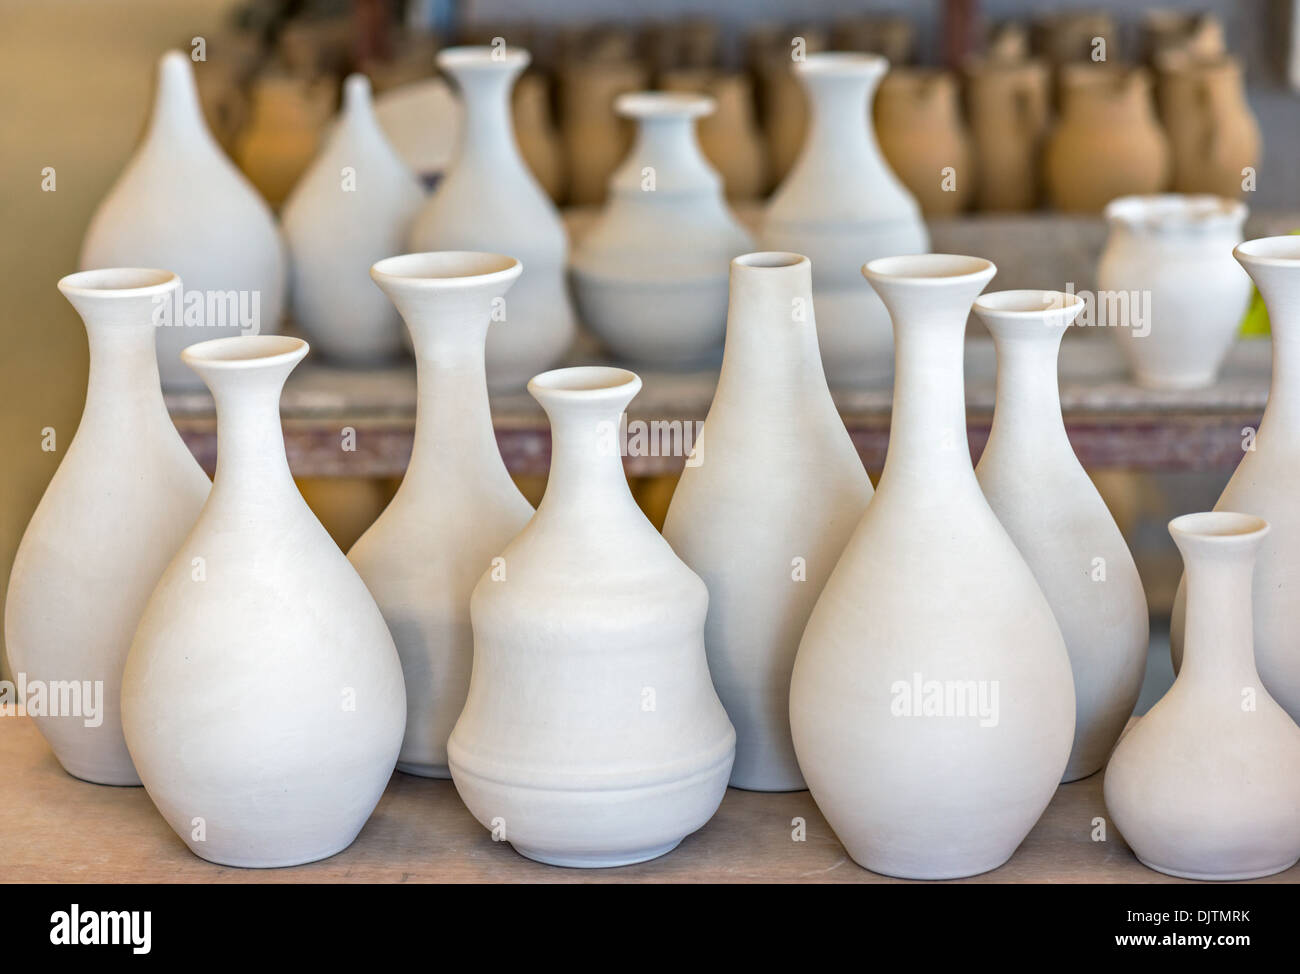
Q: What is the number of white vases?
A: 15